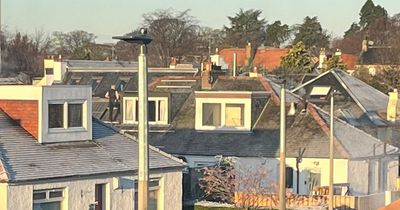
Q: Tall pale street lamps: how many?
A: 3